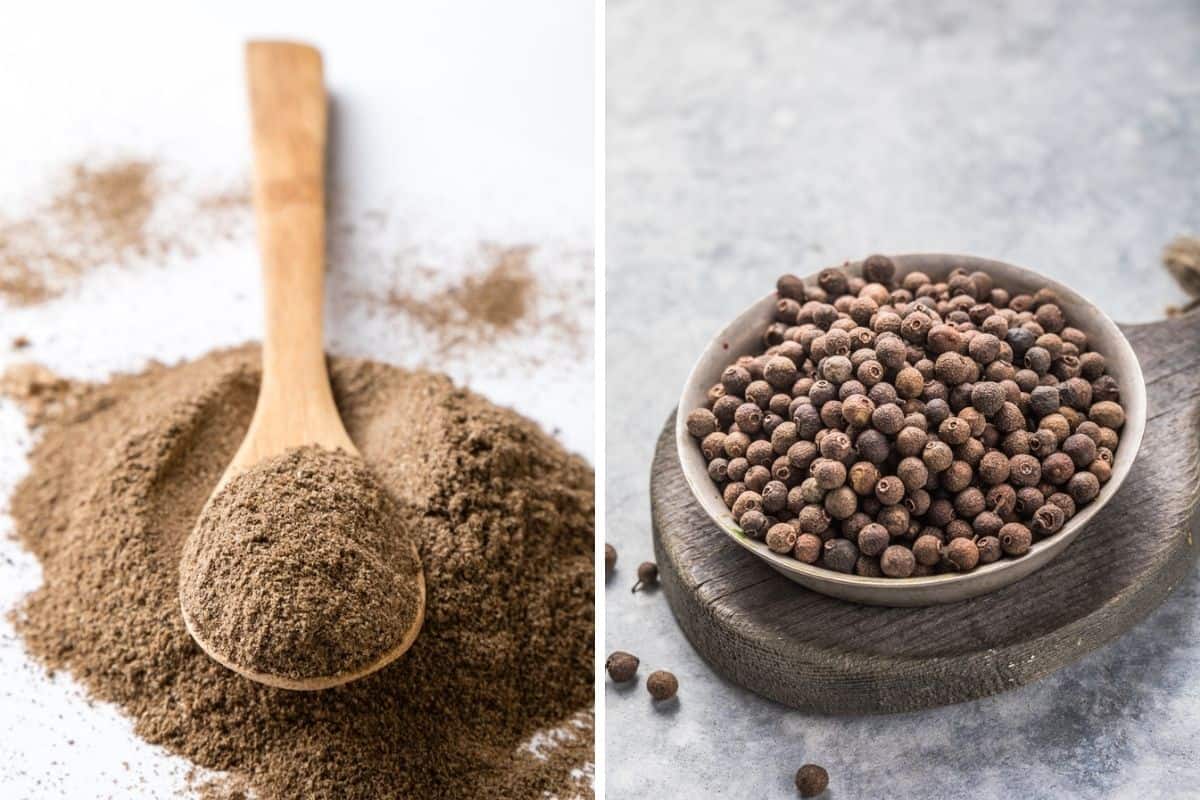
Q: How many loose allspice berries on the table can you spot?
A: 5